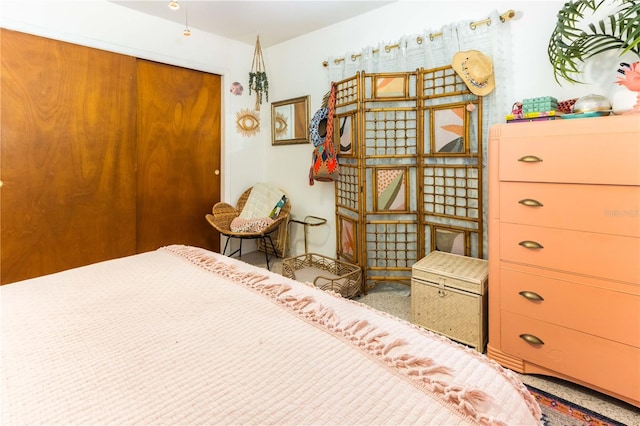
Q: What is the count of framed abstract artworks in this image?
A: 6